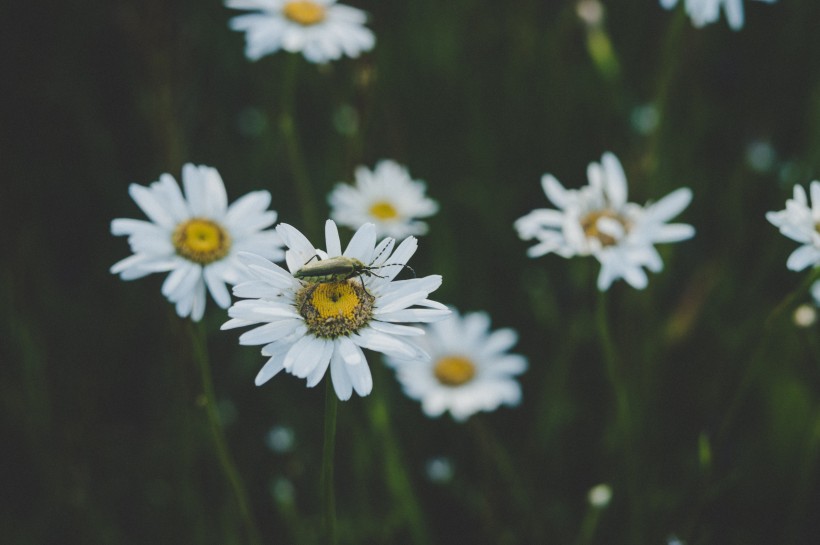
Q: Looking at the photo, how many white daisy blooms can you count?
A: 8